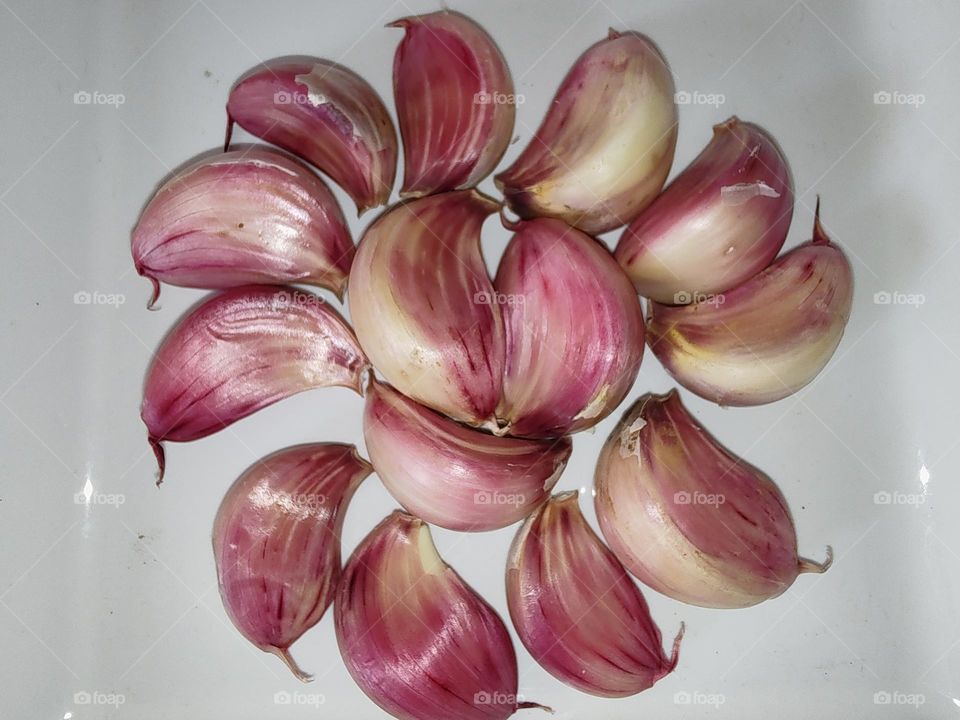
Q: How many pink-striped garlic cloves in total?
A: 14